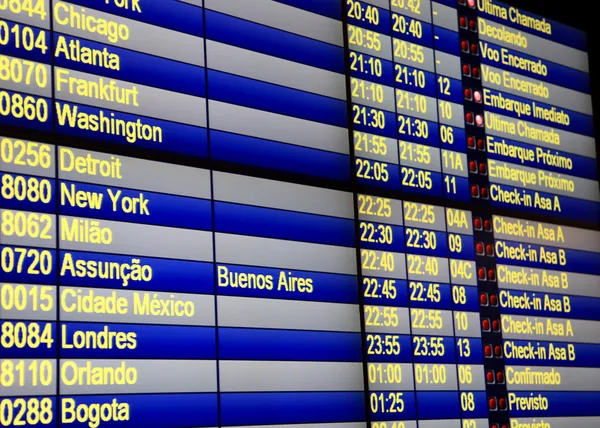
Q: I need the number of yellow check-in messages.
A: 7